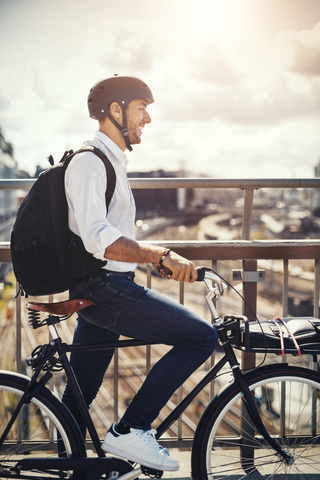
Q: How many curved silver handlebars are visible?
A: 1